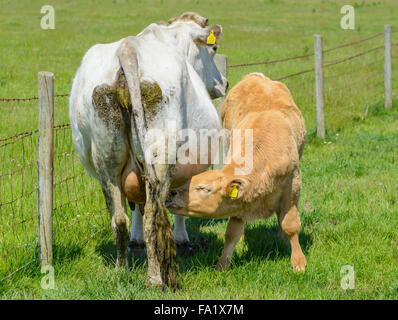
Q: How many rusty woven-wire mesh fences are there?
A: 1